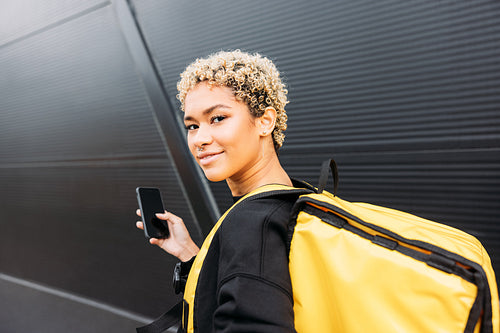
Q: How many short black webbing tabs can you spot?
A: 3